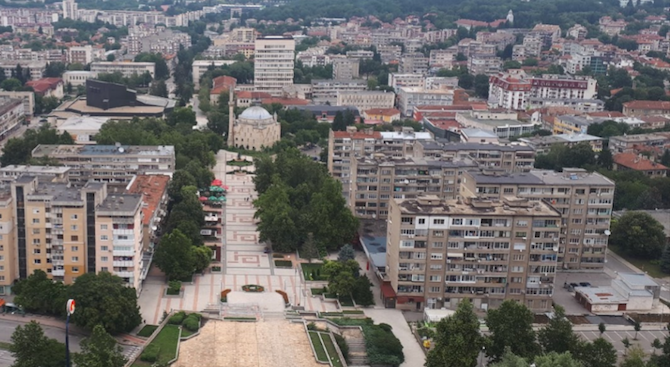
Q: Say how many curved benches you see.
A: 2